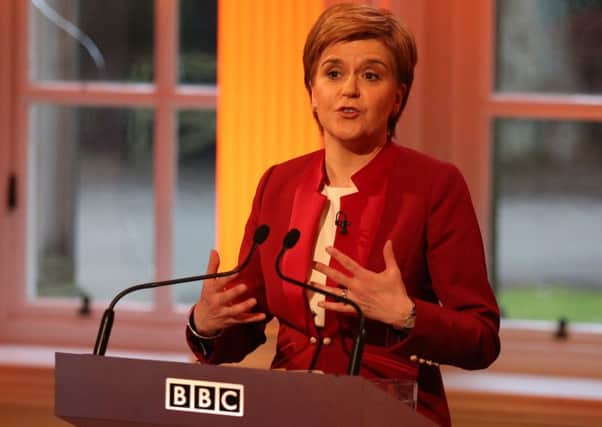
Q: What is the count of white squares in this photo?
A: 3